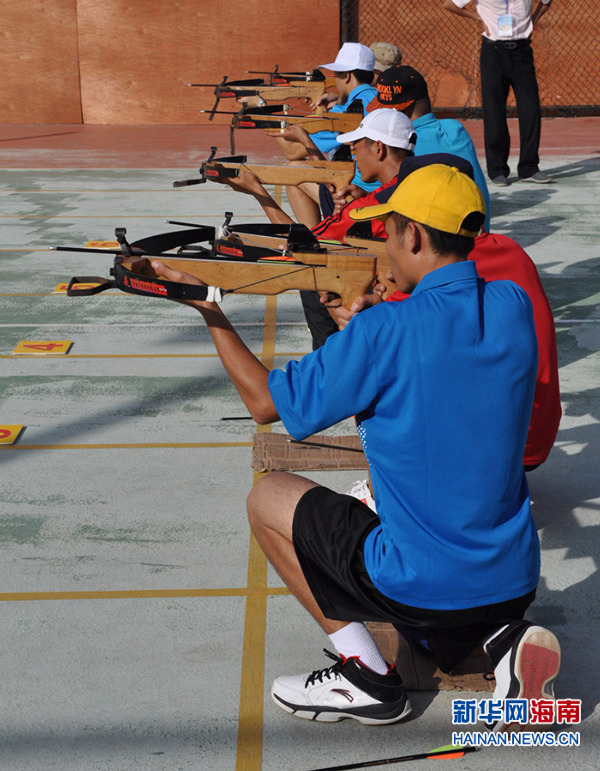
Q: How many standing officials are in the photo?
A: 1